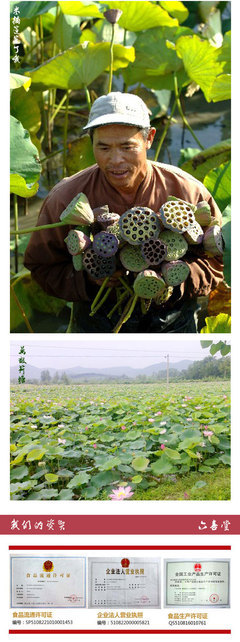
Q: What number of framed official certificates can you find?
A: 3